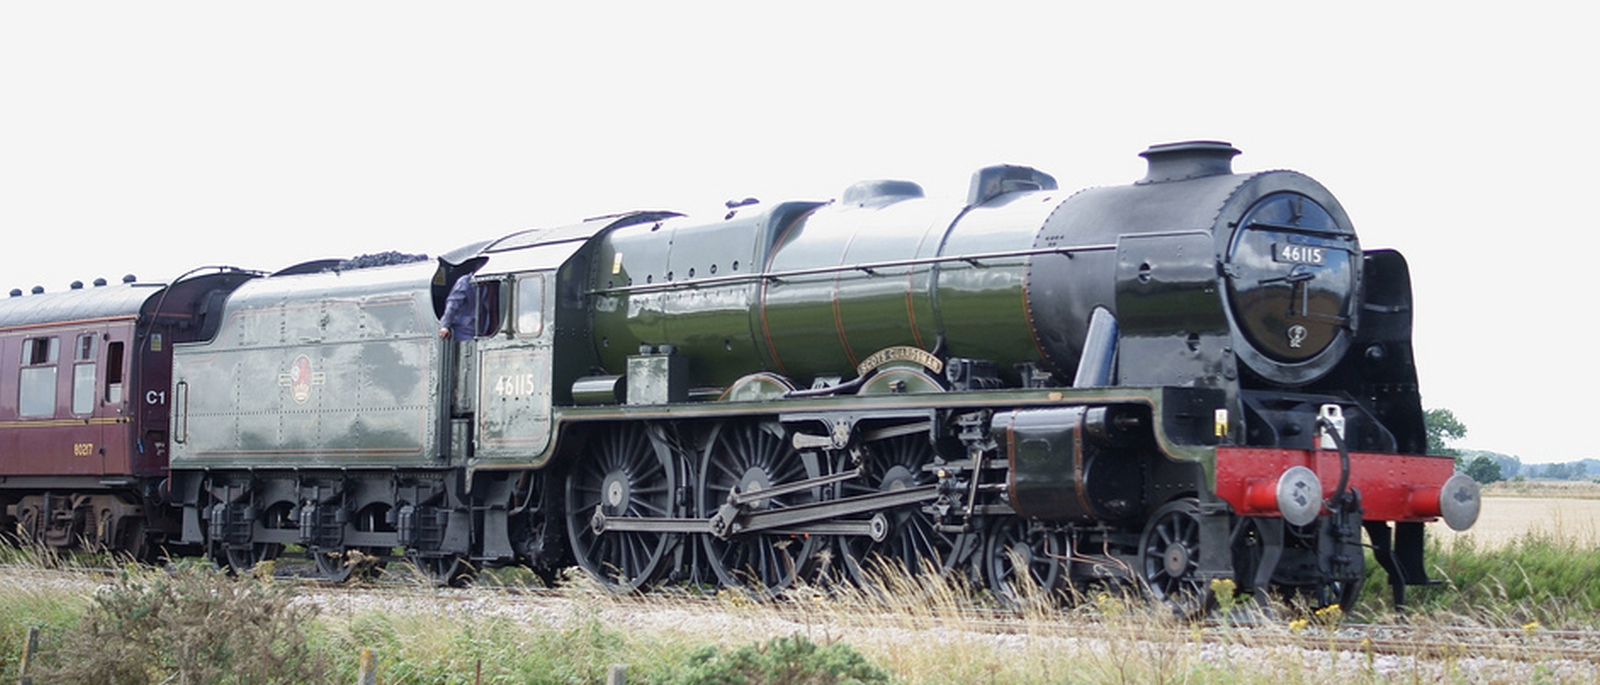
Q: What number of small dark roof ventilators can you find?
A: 5